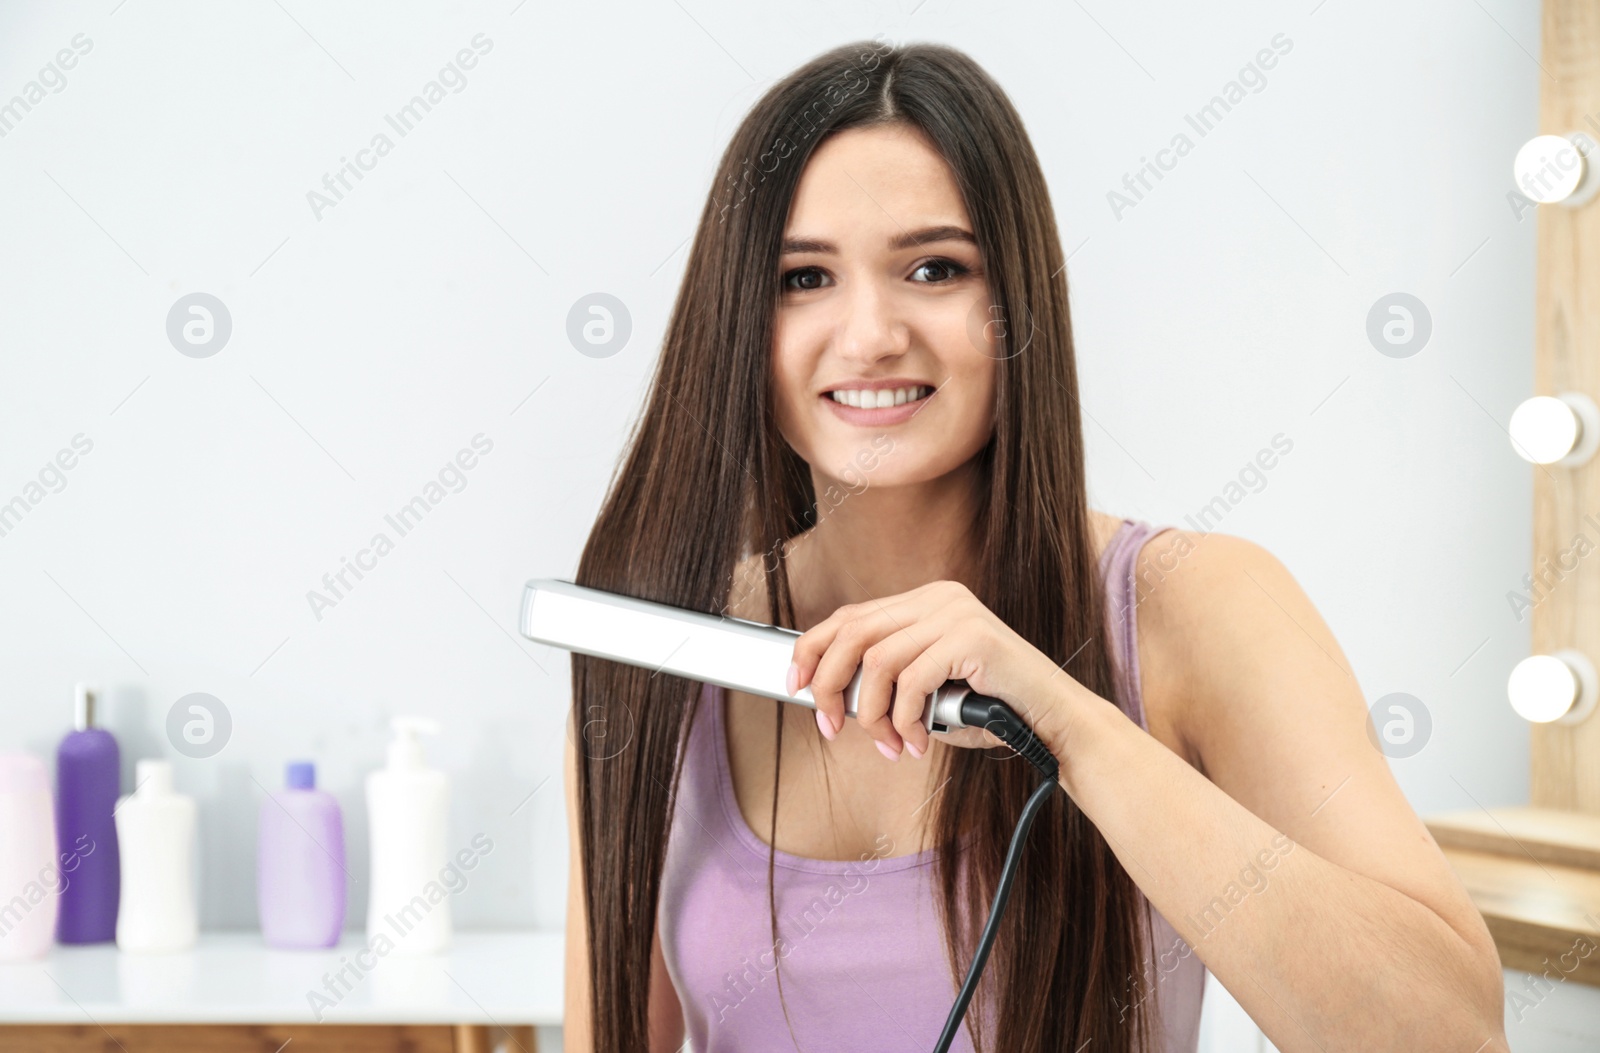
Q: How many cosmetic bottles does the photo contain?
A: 5